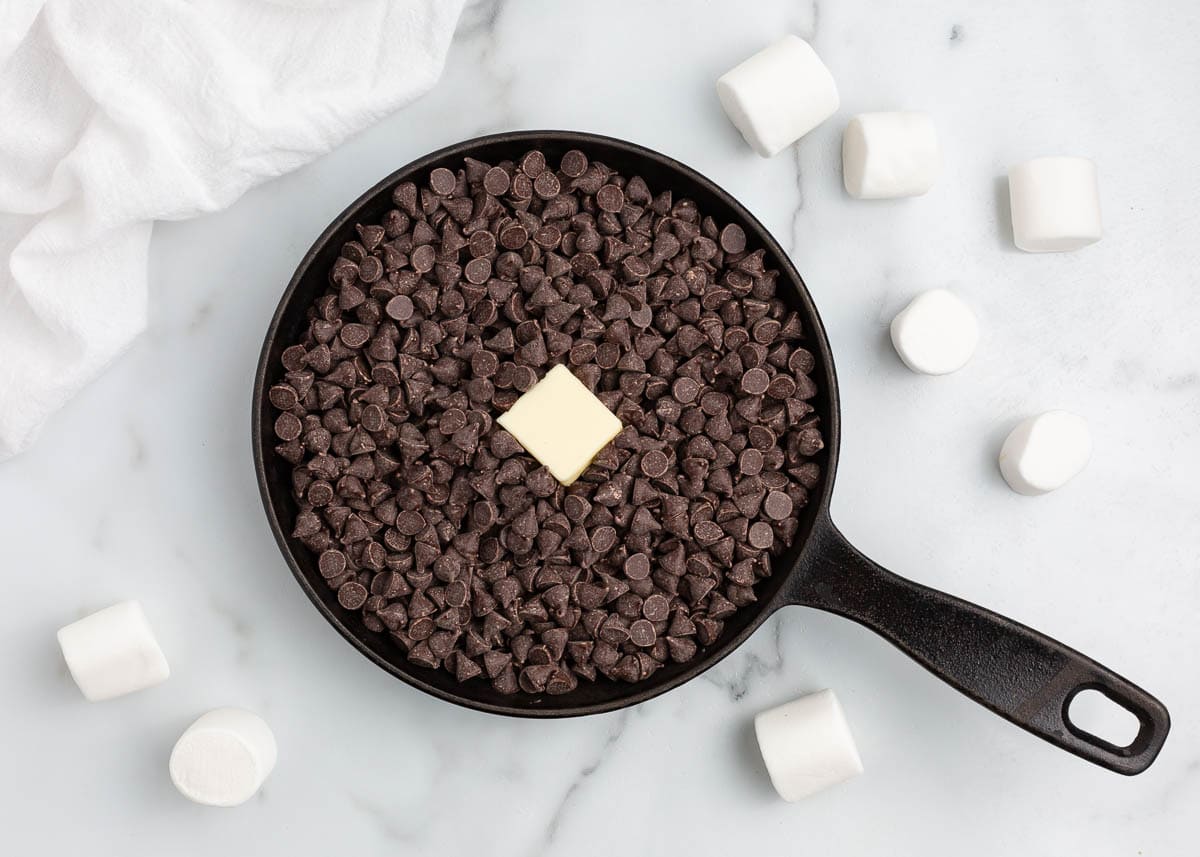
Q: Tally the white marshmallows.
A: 8